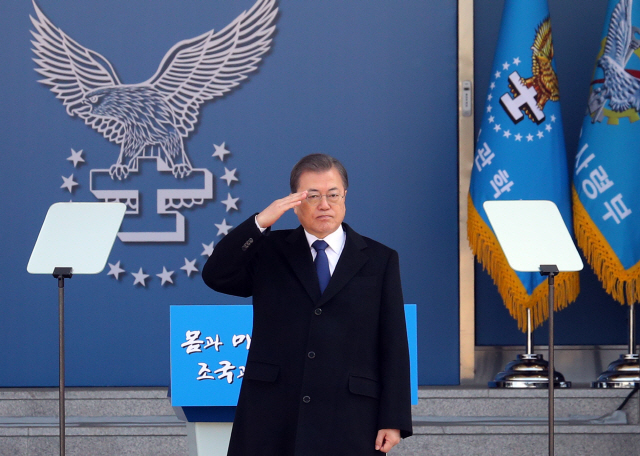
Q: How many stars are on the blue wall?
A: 11